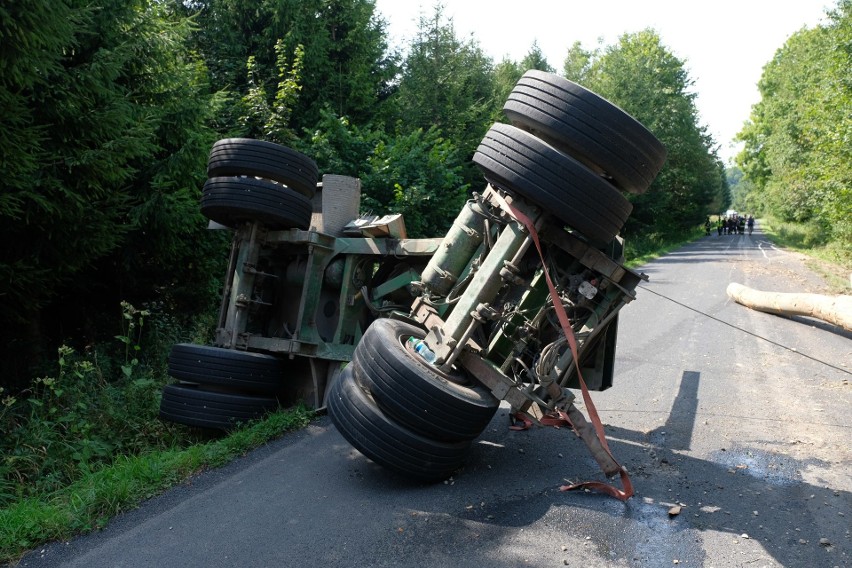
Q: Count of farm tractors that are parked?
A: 0